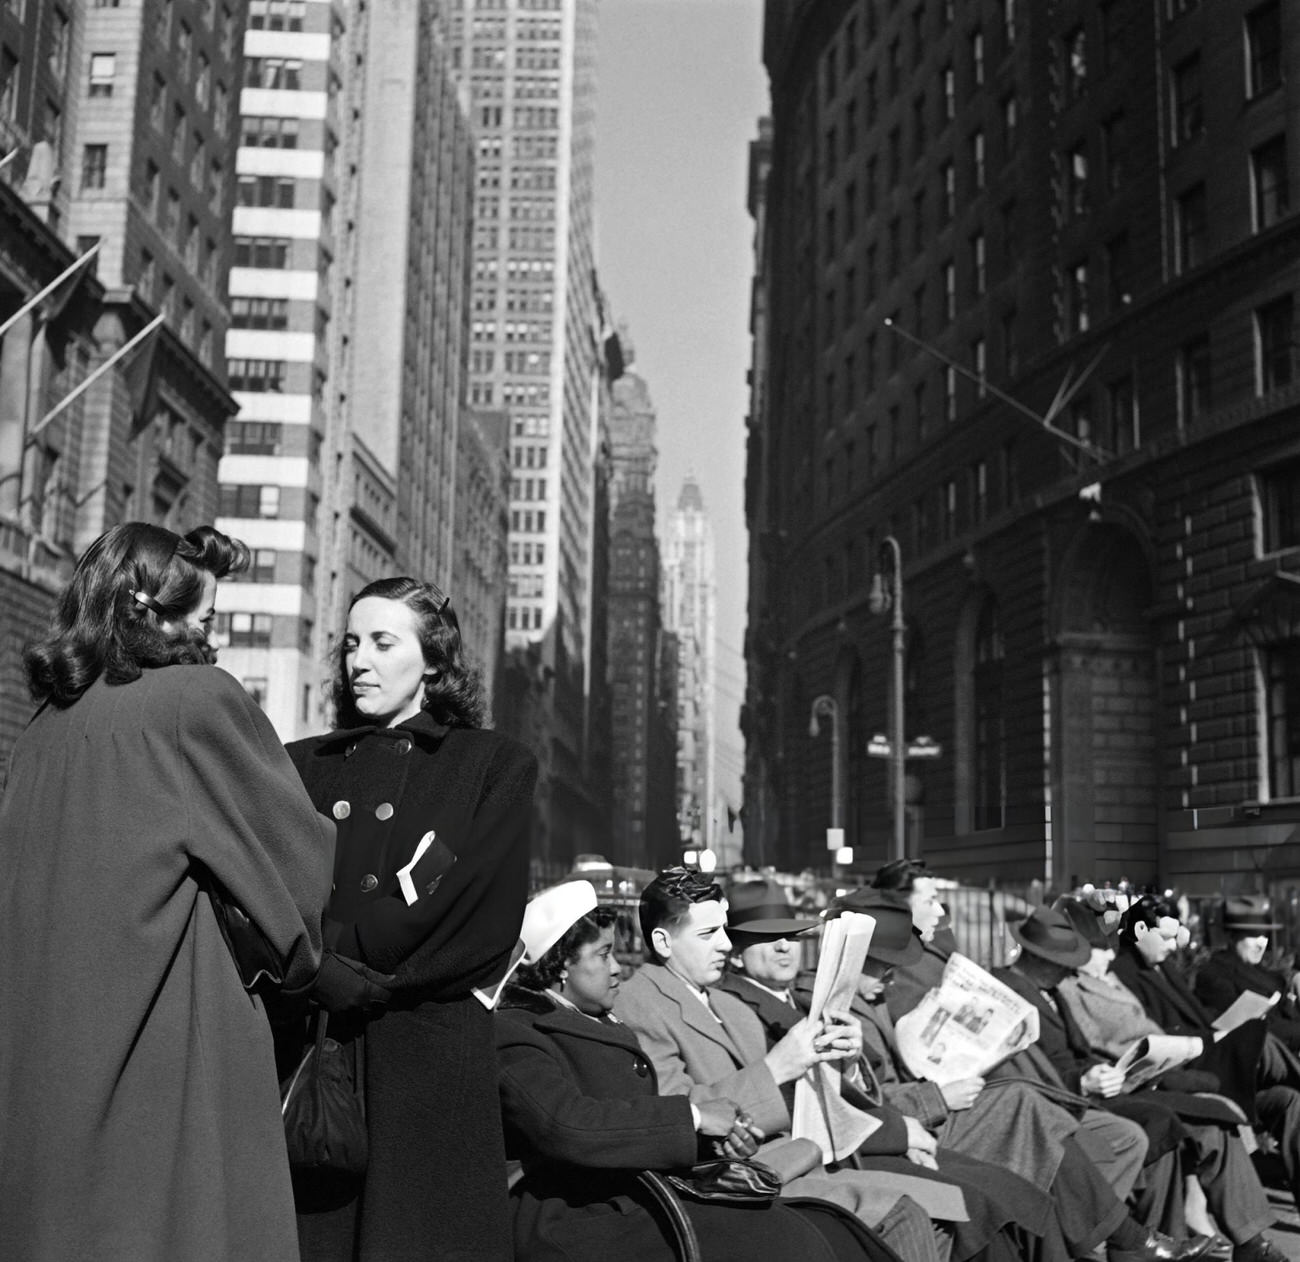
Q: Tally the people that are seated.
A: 9